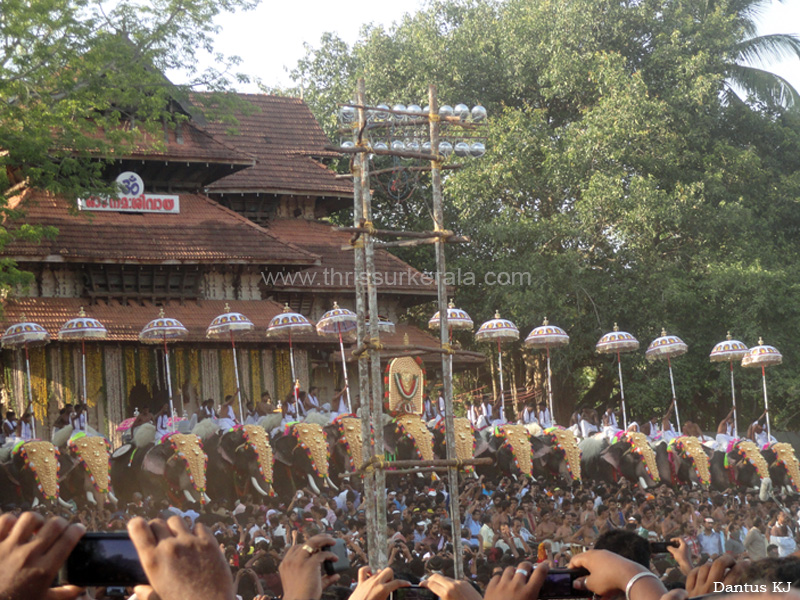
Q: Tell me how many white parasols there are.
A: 13